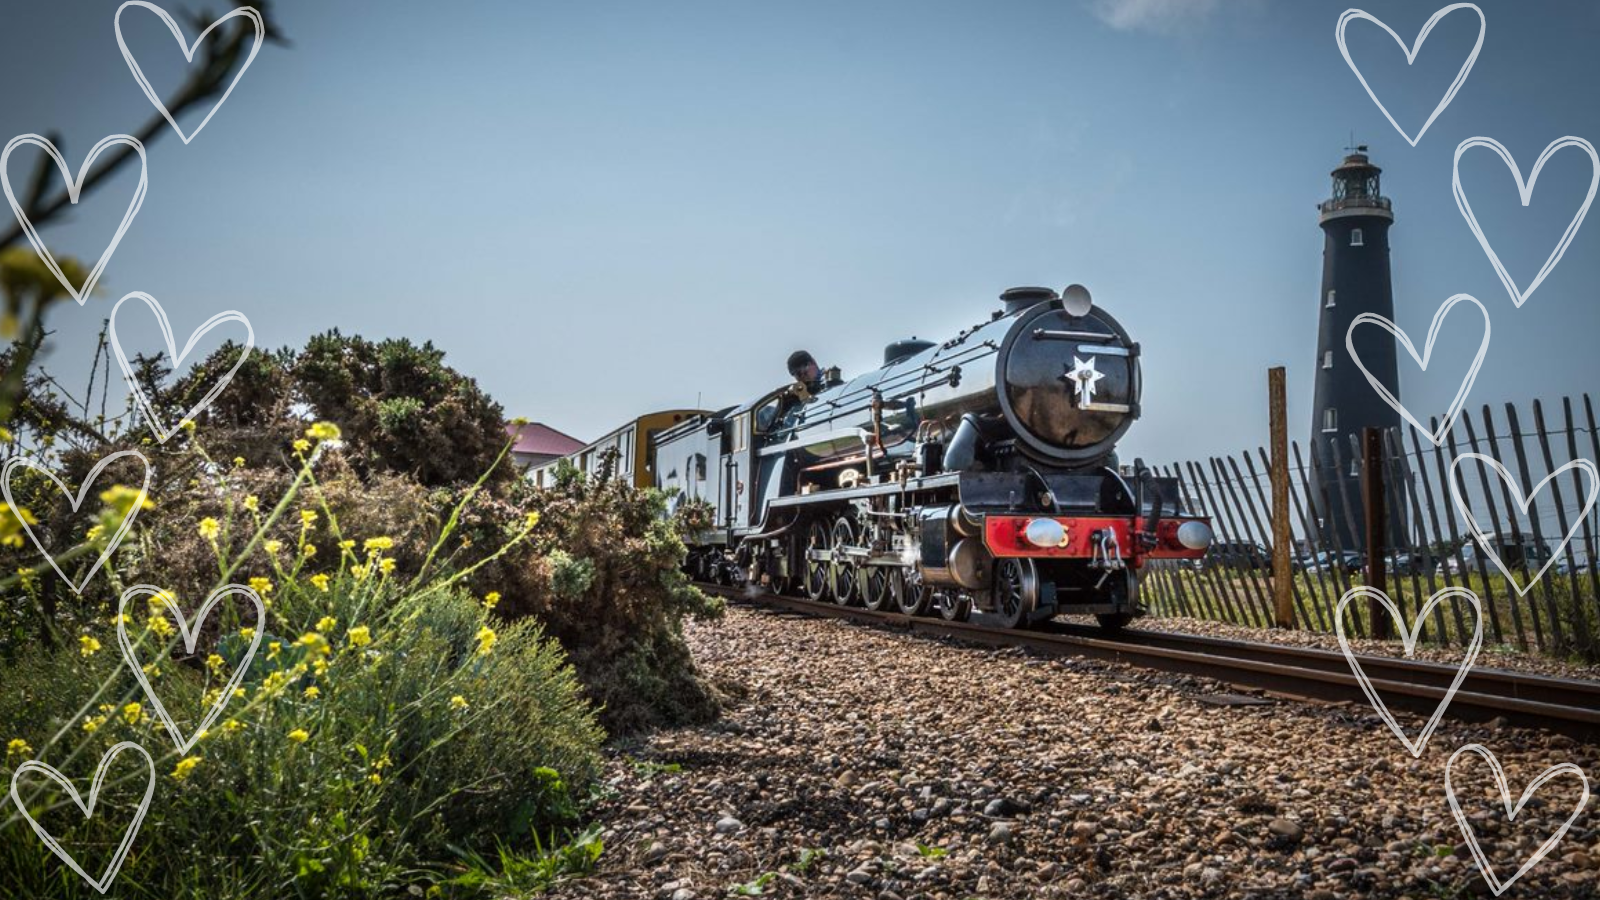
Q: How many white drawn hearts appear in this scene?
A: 12